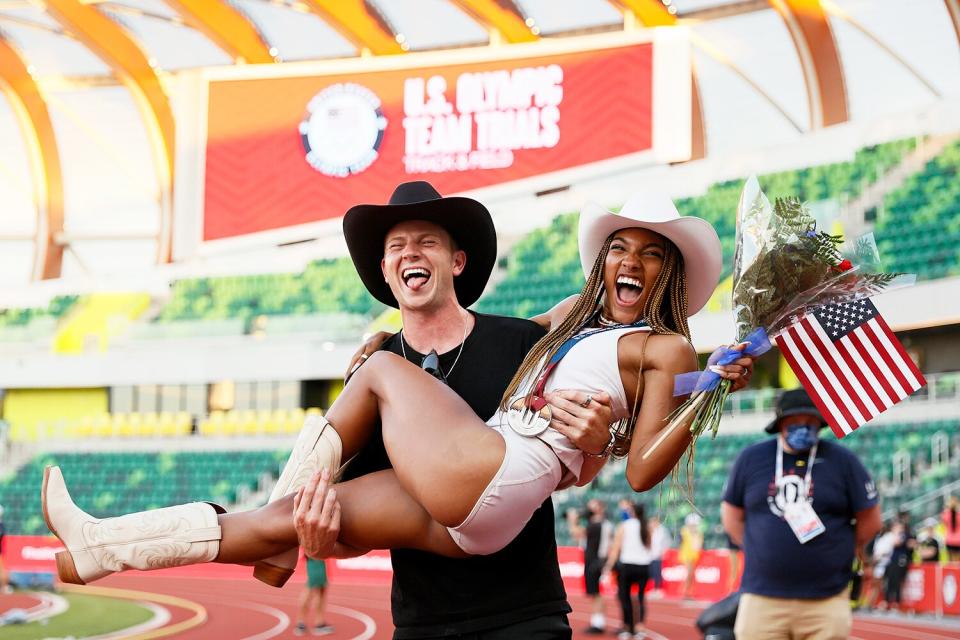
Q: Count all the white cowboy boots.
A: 2